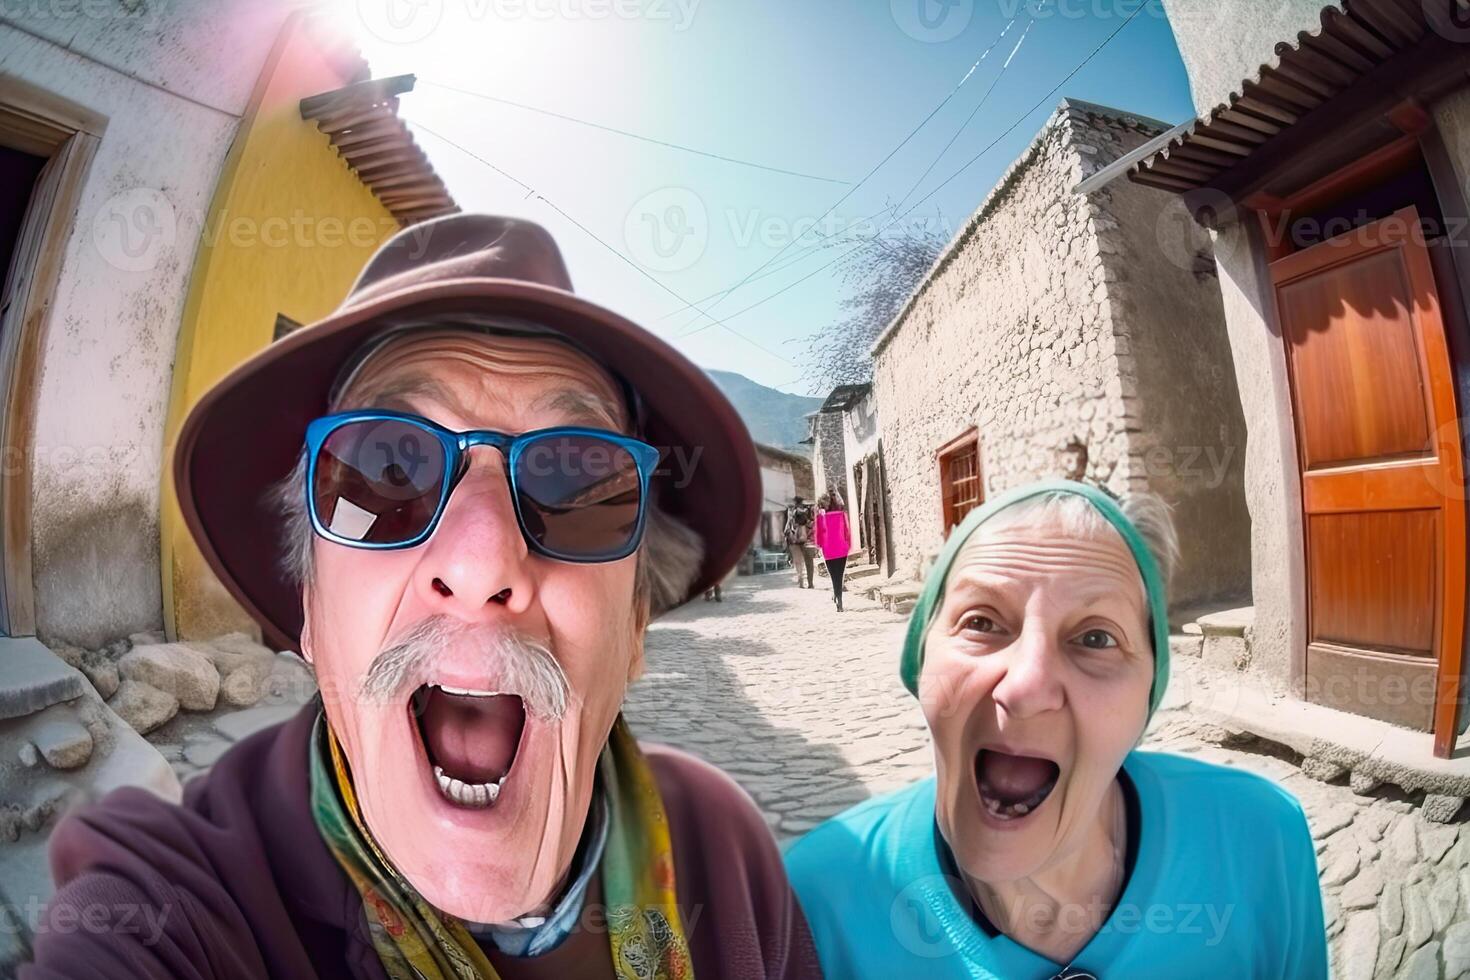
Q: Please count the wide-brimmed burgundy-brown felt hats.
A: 1